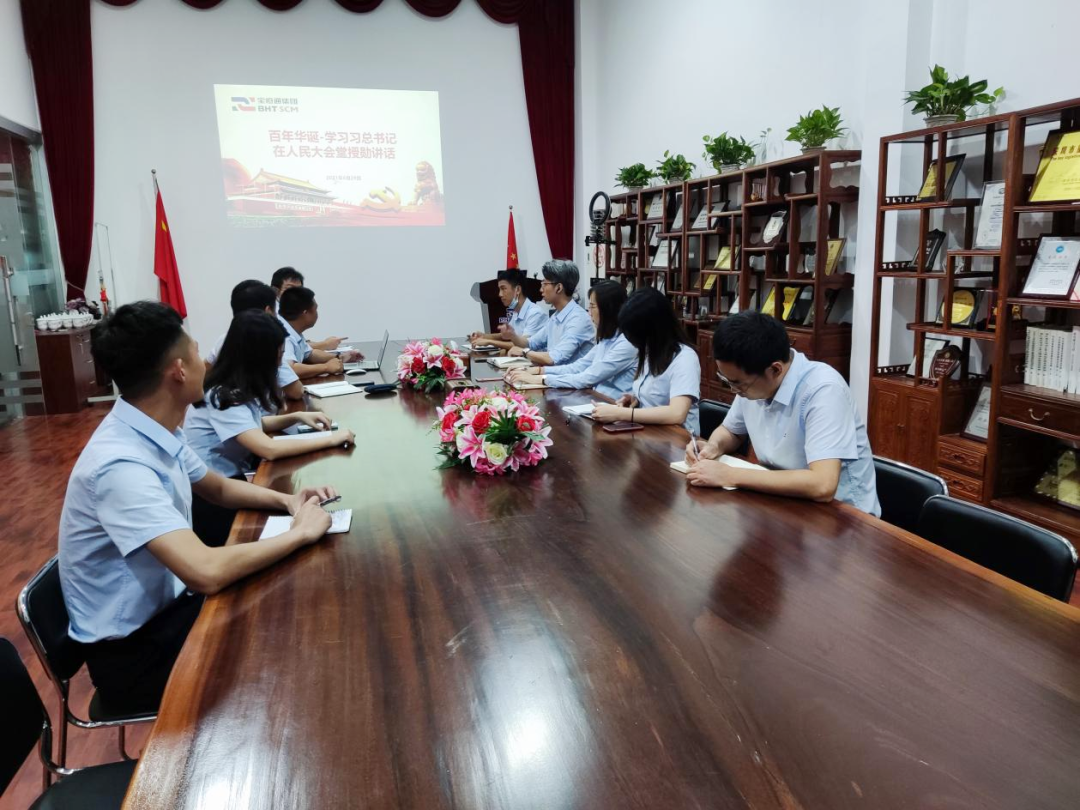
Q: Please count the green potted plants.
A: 5